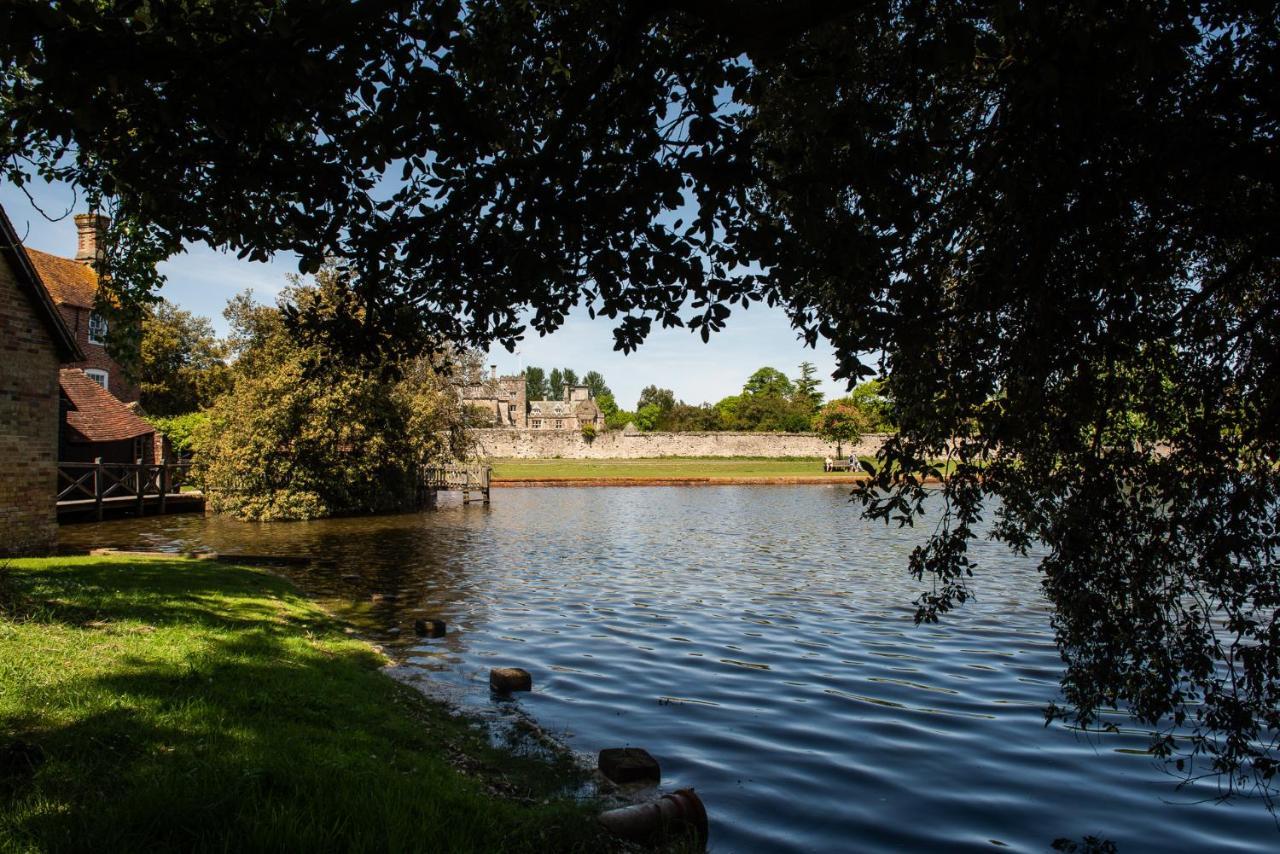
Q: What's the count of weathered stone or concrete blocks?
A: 3